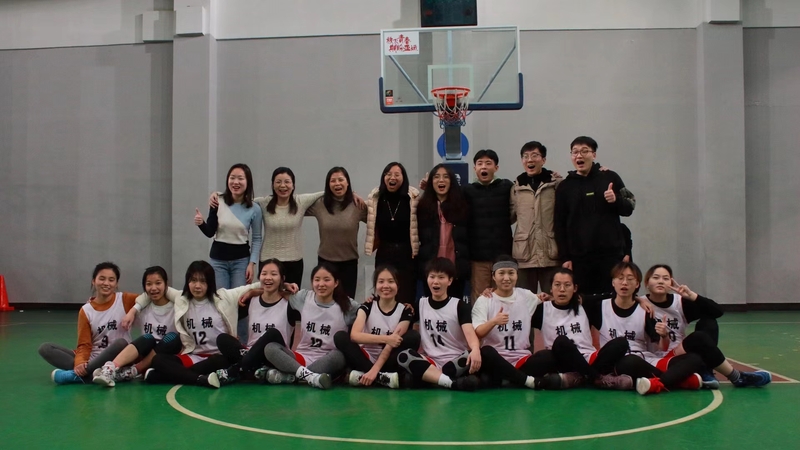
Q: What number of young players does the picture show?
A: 11